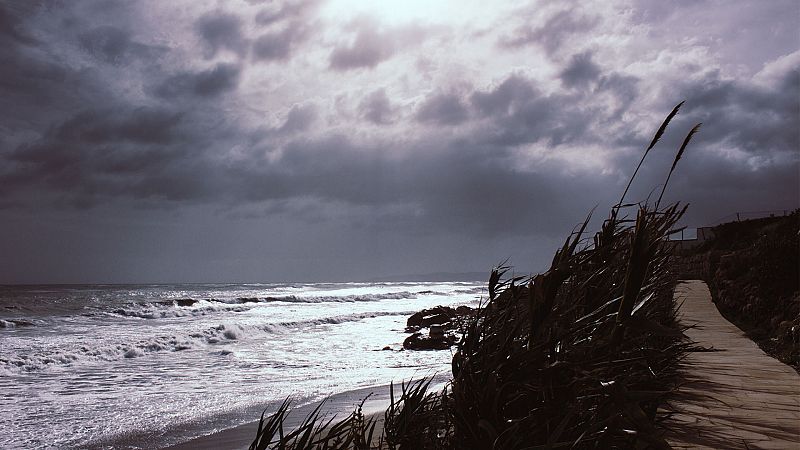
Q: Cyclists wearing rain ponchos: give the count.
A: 0